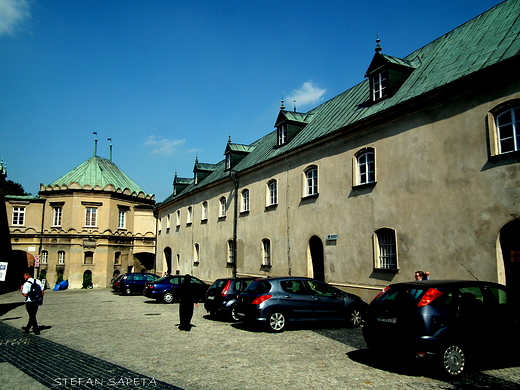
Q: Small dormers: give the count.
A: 5